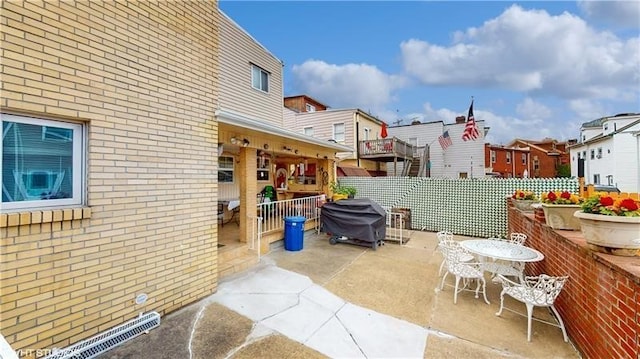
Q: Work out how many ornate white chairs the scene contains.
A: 4